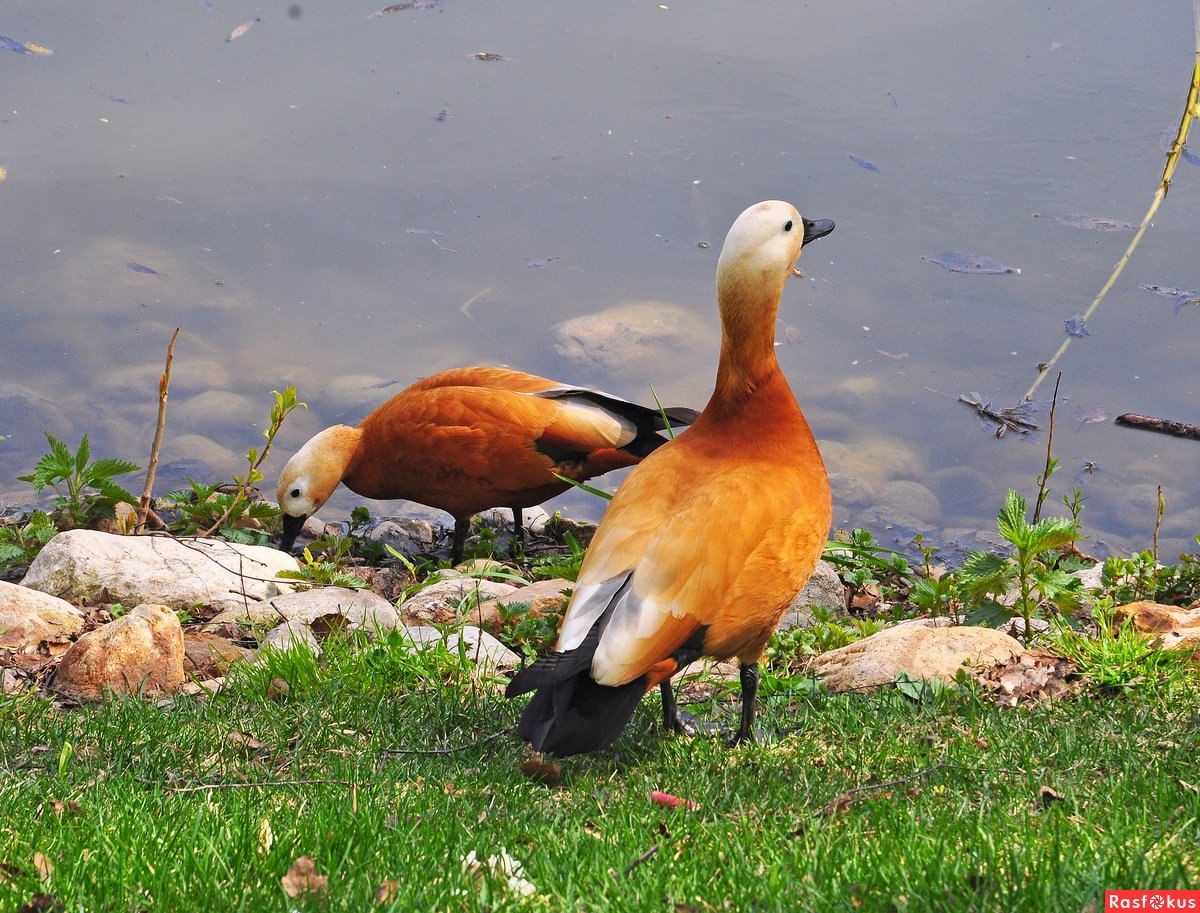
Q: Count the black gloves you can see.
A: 0